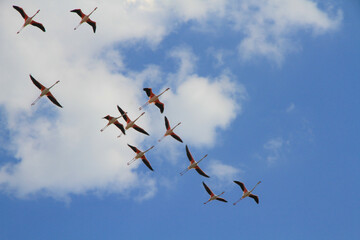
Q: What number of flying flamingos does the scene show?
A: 11